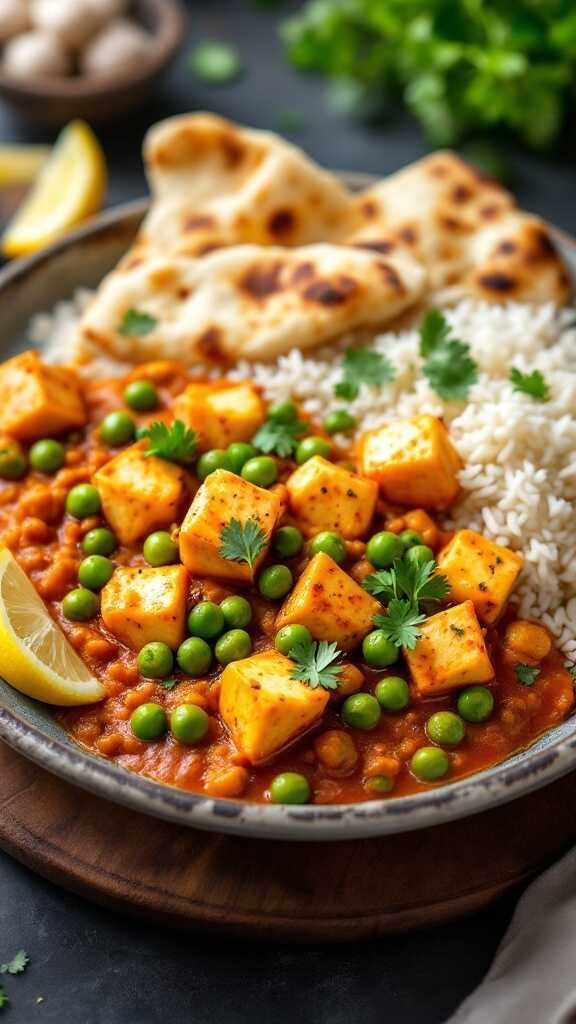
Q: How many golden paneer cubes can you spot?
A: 11